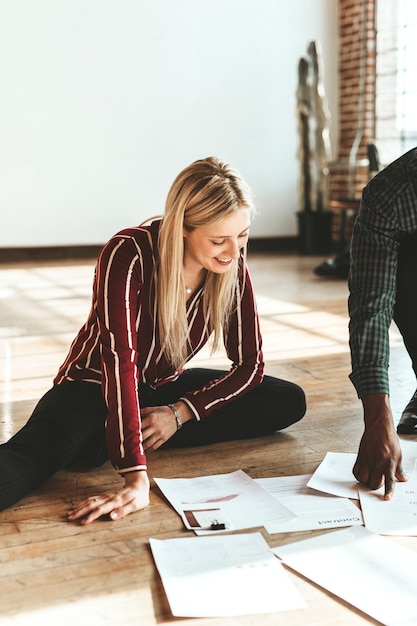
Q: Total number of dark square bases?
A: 1